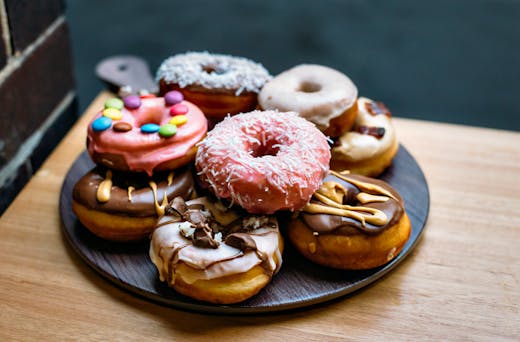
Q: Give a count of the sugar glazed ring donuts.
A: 1